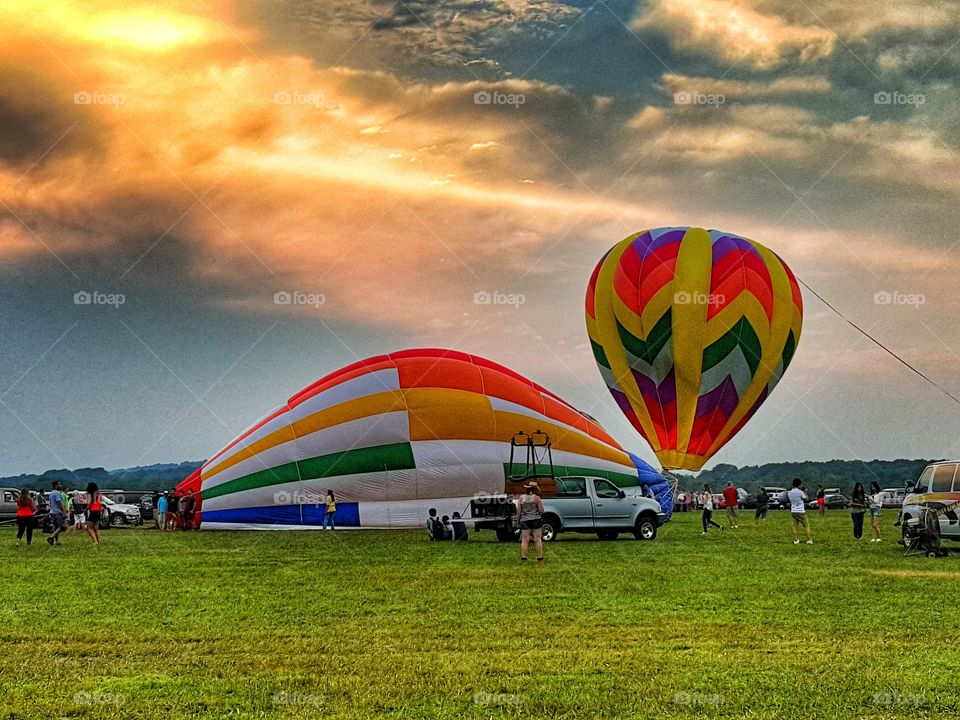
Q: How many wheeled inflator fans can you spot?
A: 1